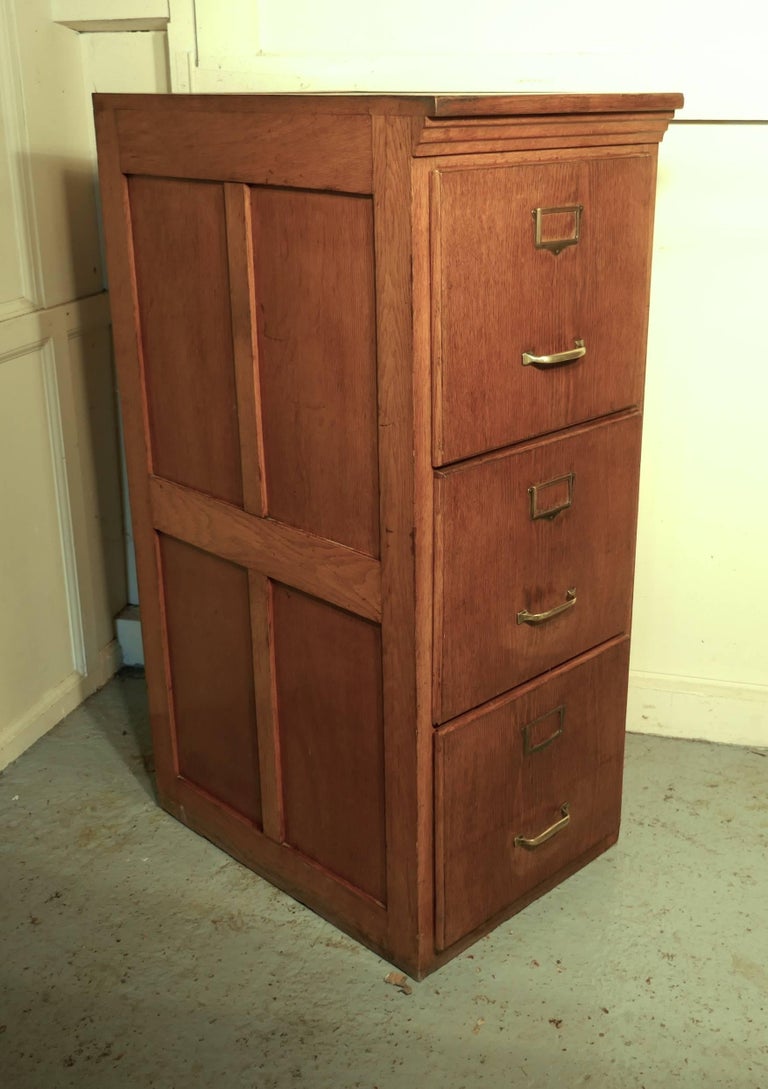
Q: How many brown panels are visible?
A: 4